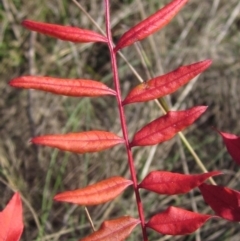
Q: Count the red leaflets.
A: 13